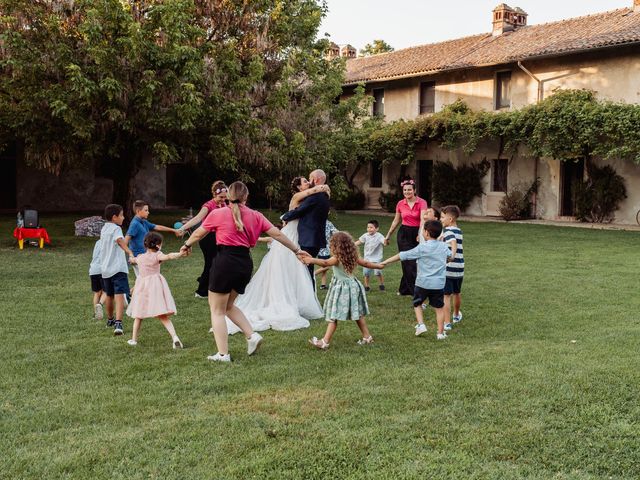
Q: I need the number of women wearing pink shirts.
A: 3